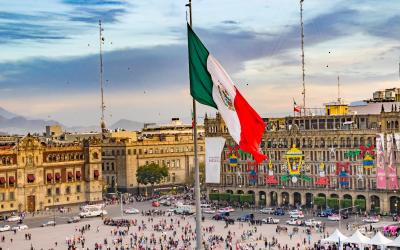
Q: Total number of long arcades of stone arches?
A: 1